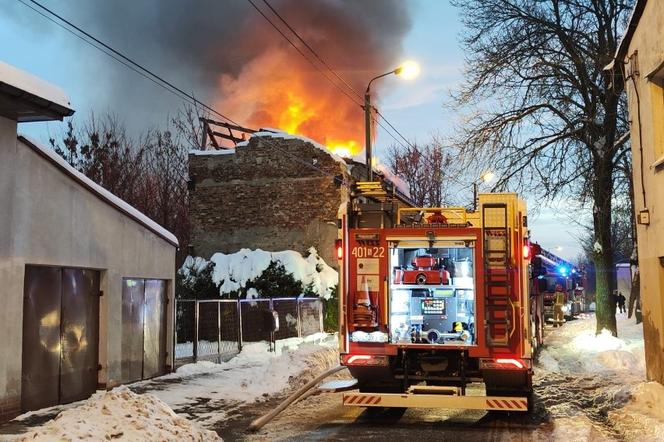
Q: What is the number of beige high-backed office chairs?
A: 0